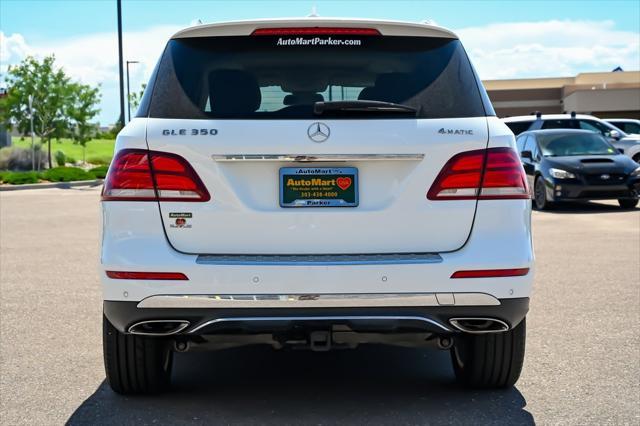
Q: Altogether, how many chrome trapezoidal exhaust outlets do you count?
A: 2